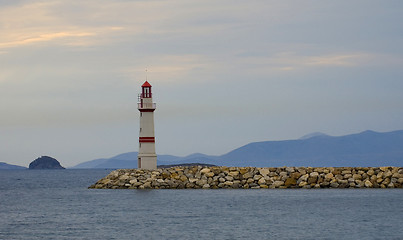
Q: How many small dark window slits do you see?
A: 3